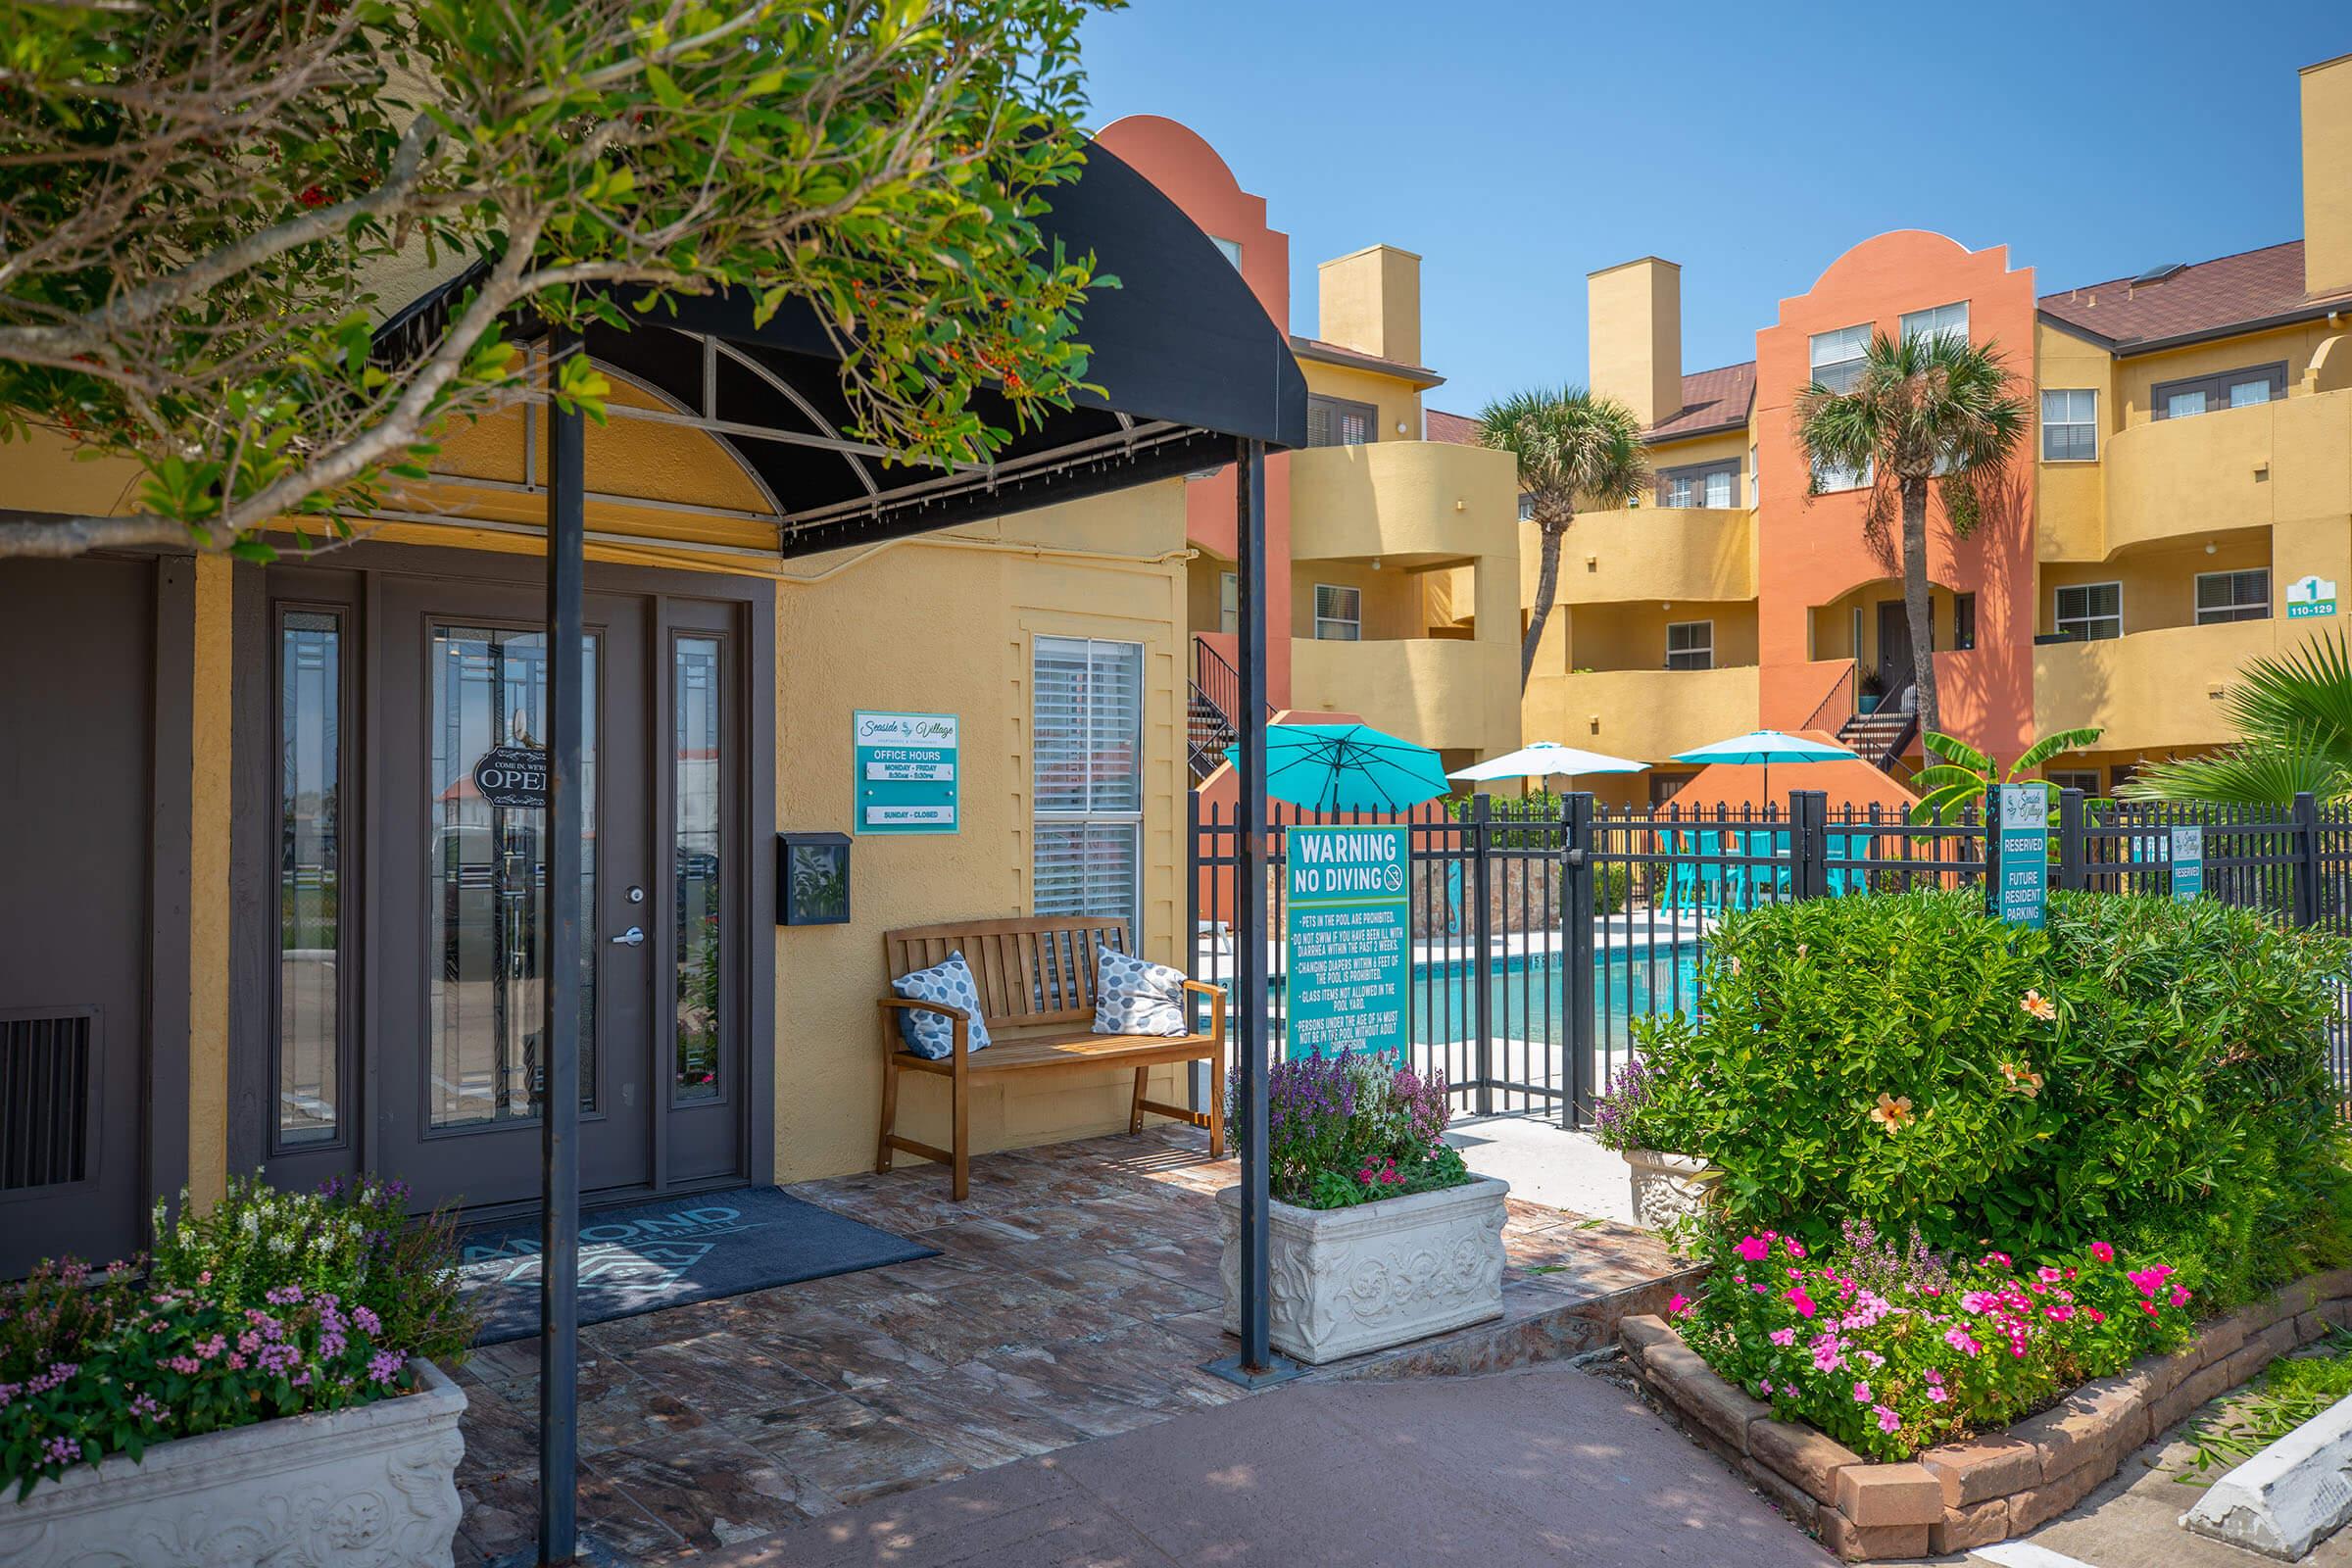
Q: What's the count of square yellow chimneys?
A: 3